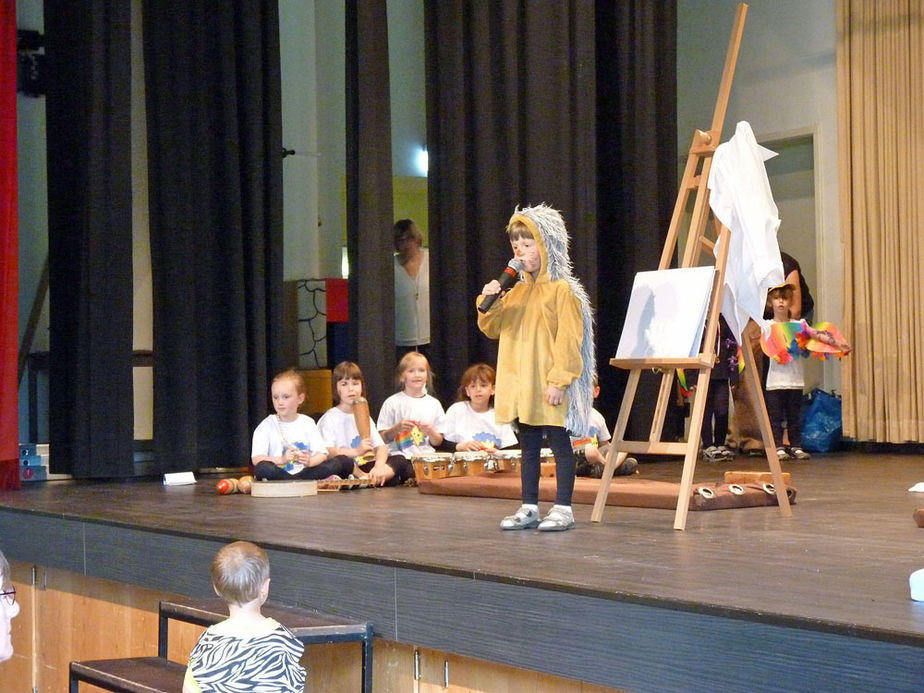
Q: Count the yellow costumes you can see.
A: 1